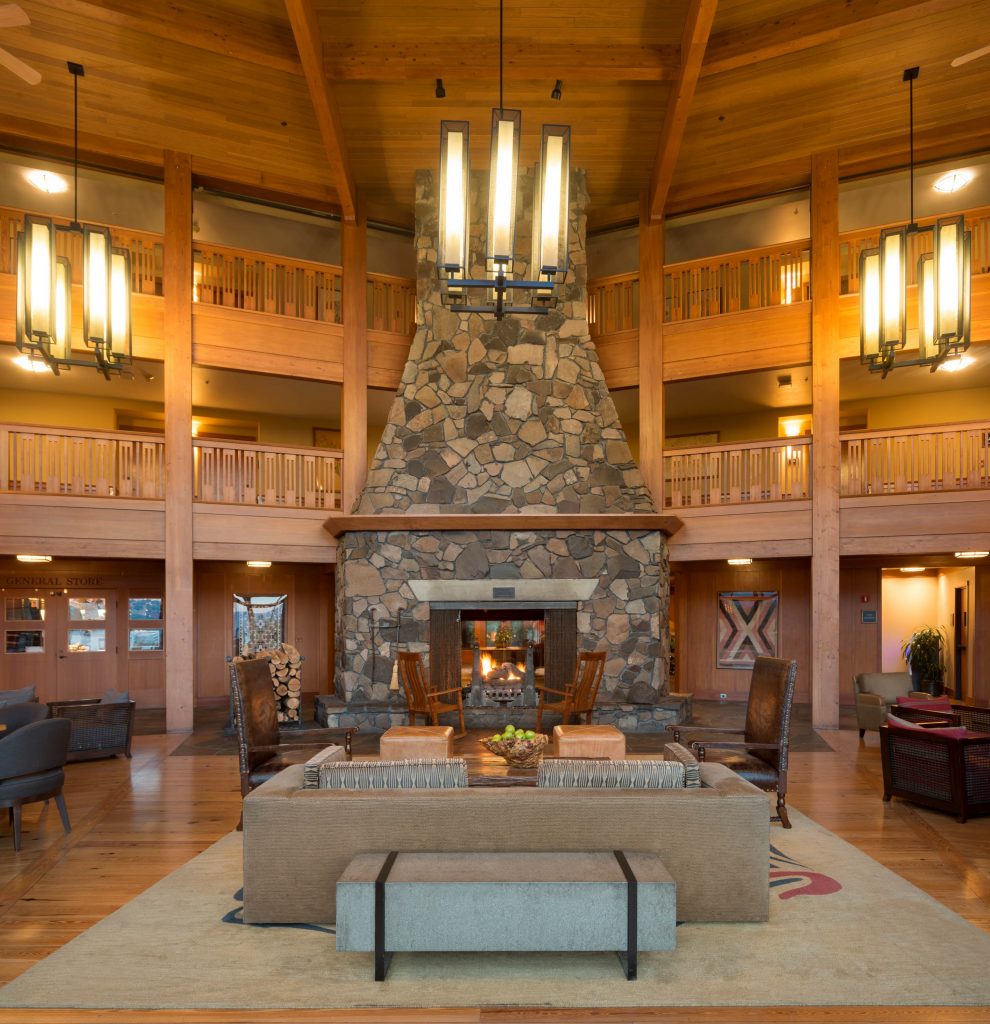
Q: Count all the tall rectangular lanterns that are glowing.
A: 11